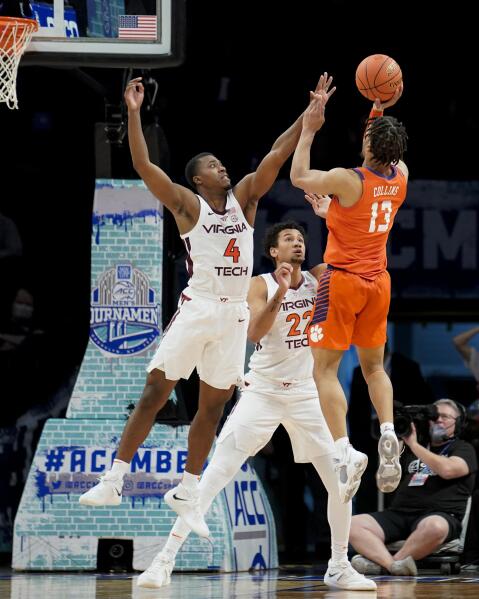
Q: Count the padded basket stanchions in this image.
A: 1